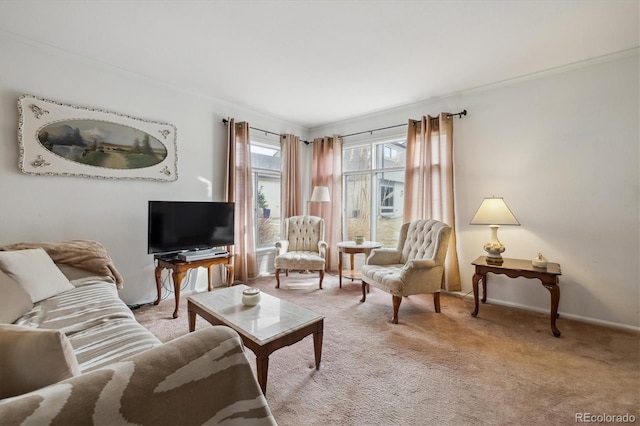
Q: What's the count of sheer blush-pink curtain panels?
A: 4